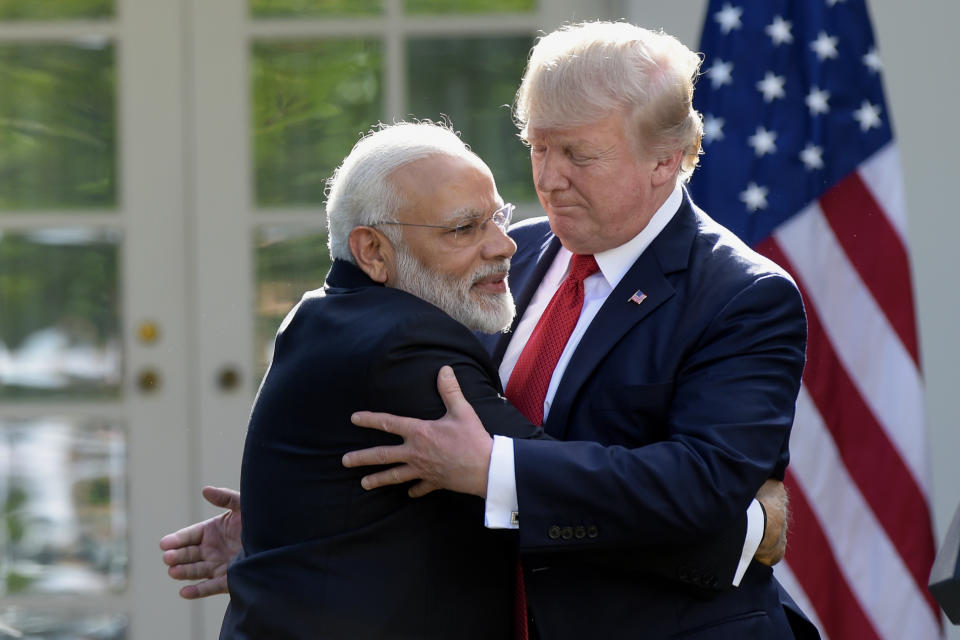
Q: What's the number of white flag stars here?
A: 13